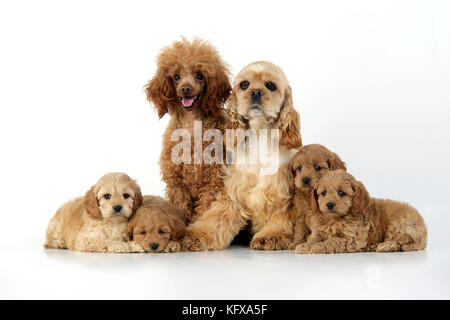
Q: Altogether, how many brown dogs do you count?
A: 6